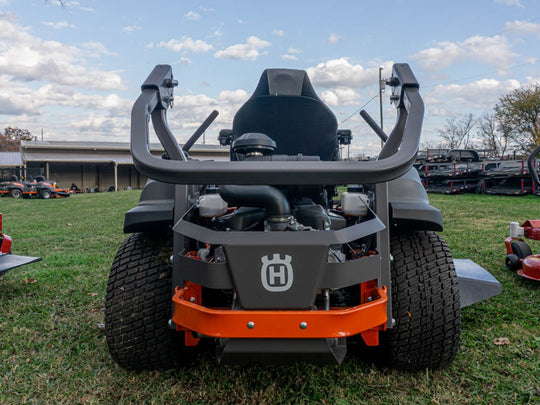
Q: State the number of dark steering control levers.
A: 2